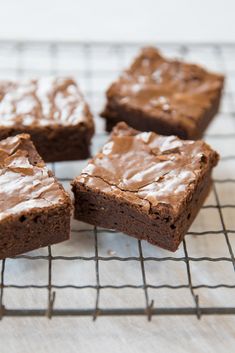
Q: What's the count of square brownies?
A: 4